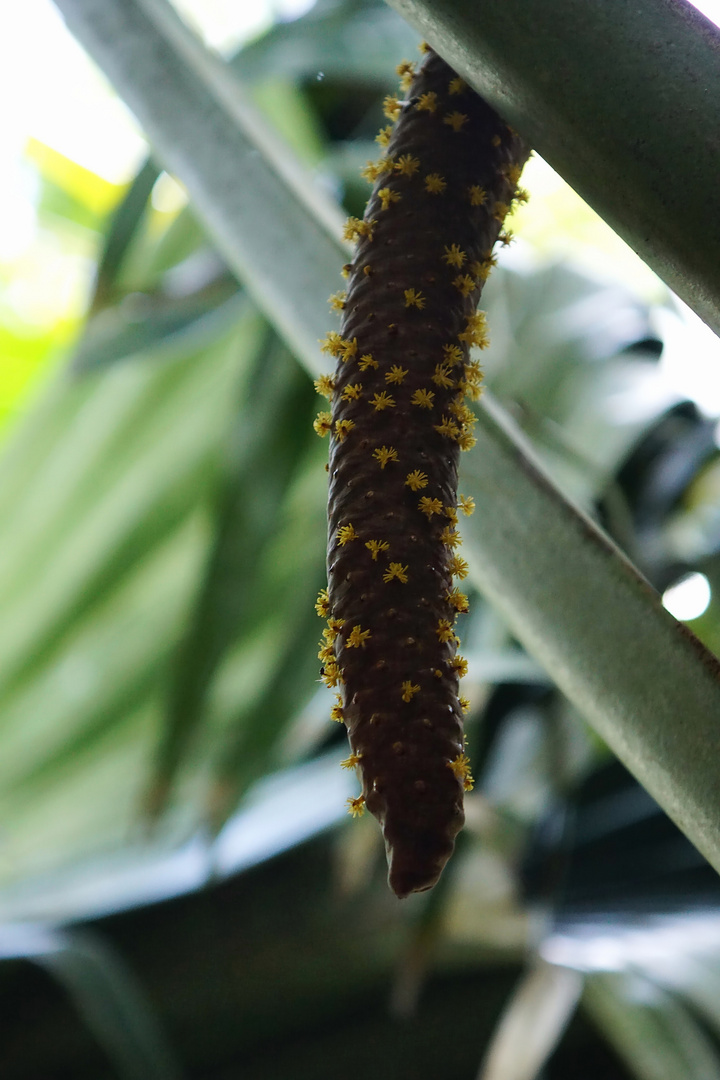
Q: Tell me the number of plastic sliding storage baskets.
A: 0